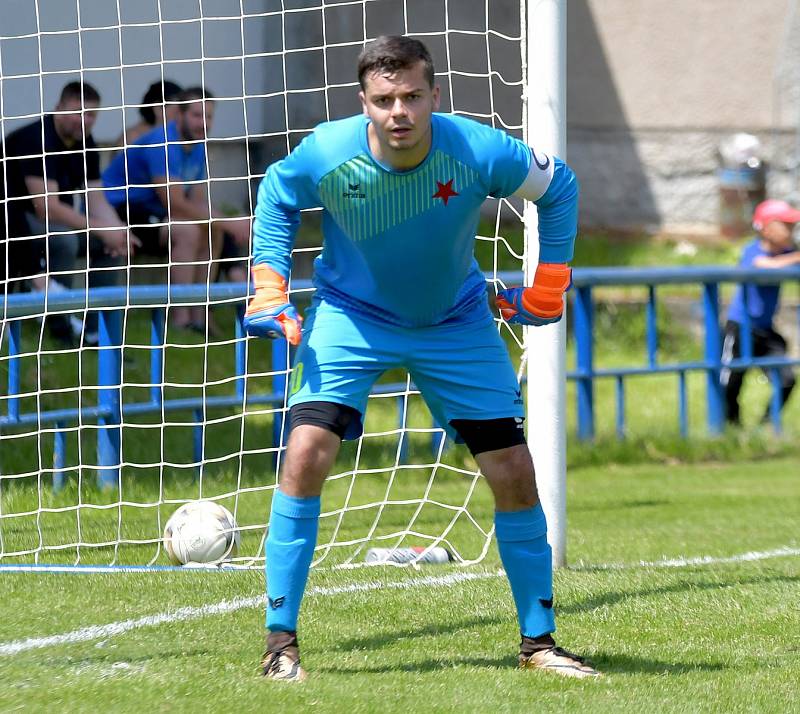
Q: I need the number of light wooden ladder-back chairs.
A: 0